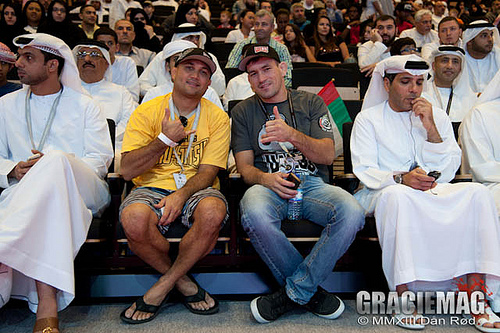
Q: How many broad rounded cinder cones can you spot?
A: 0